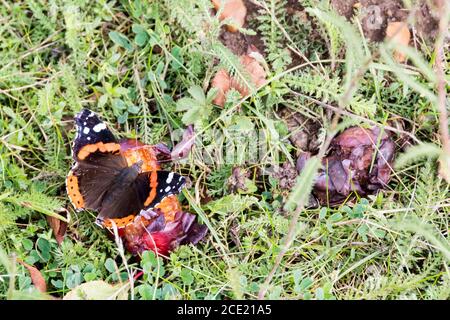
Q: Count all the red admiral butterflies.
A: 1